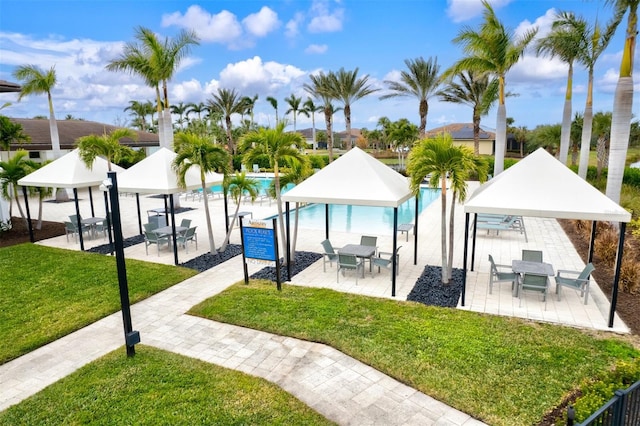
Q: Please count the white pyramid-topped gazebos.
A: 4